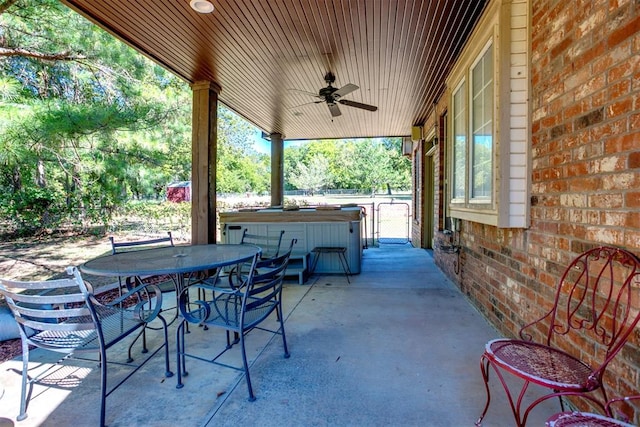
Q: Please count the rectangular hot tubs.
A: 1